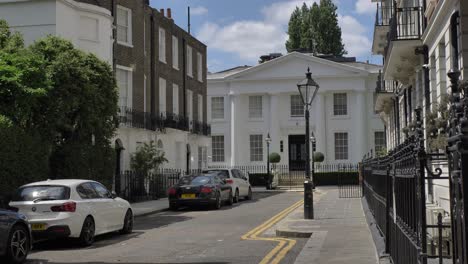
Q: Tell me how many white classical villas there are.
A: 1